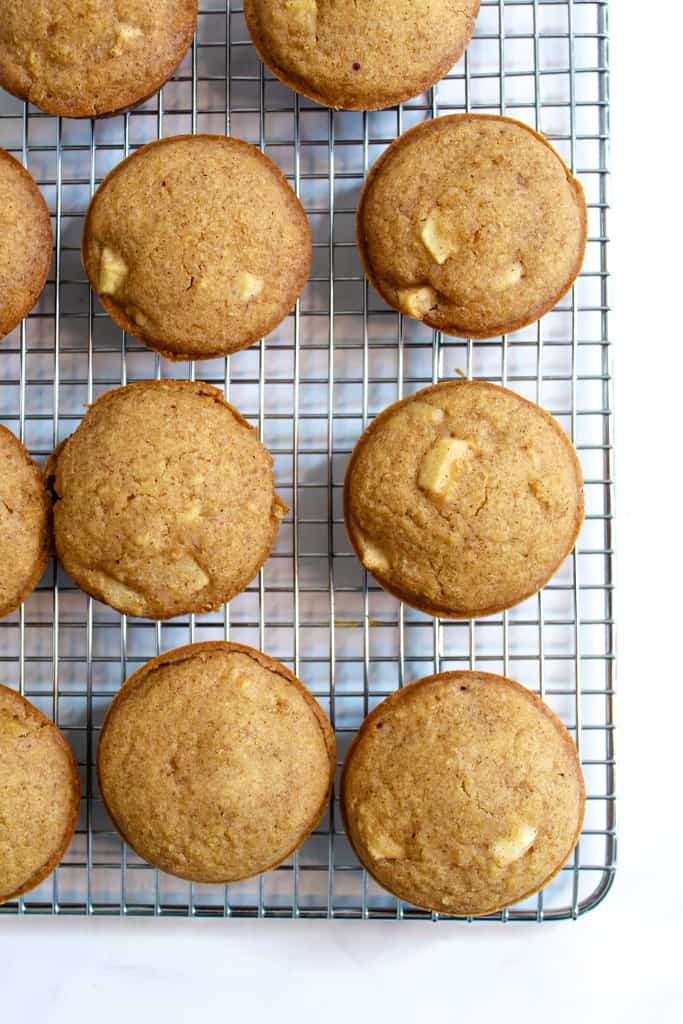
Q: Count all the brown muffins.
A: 11